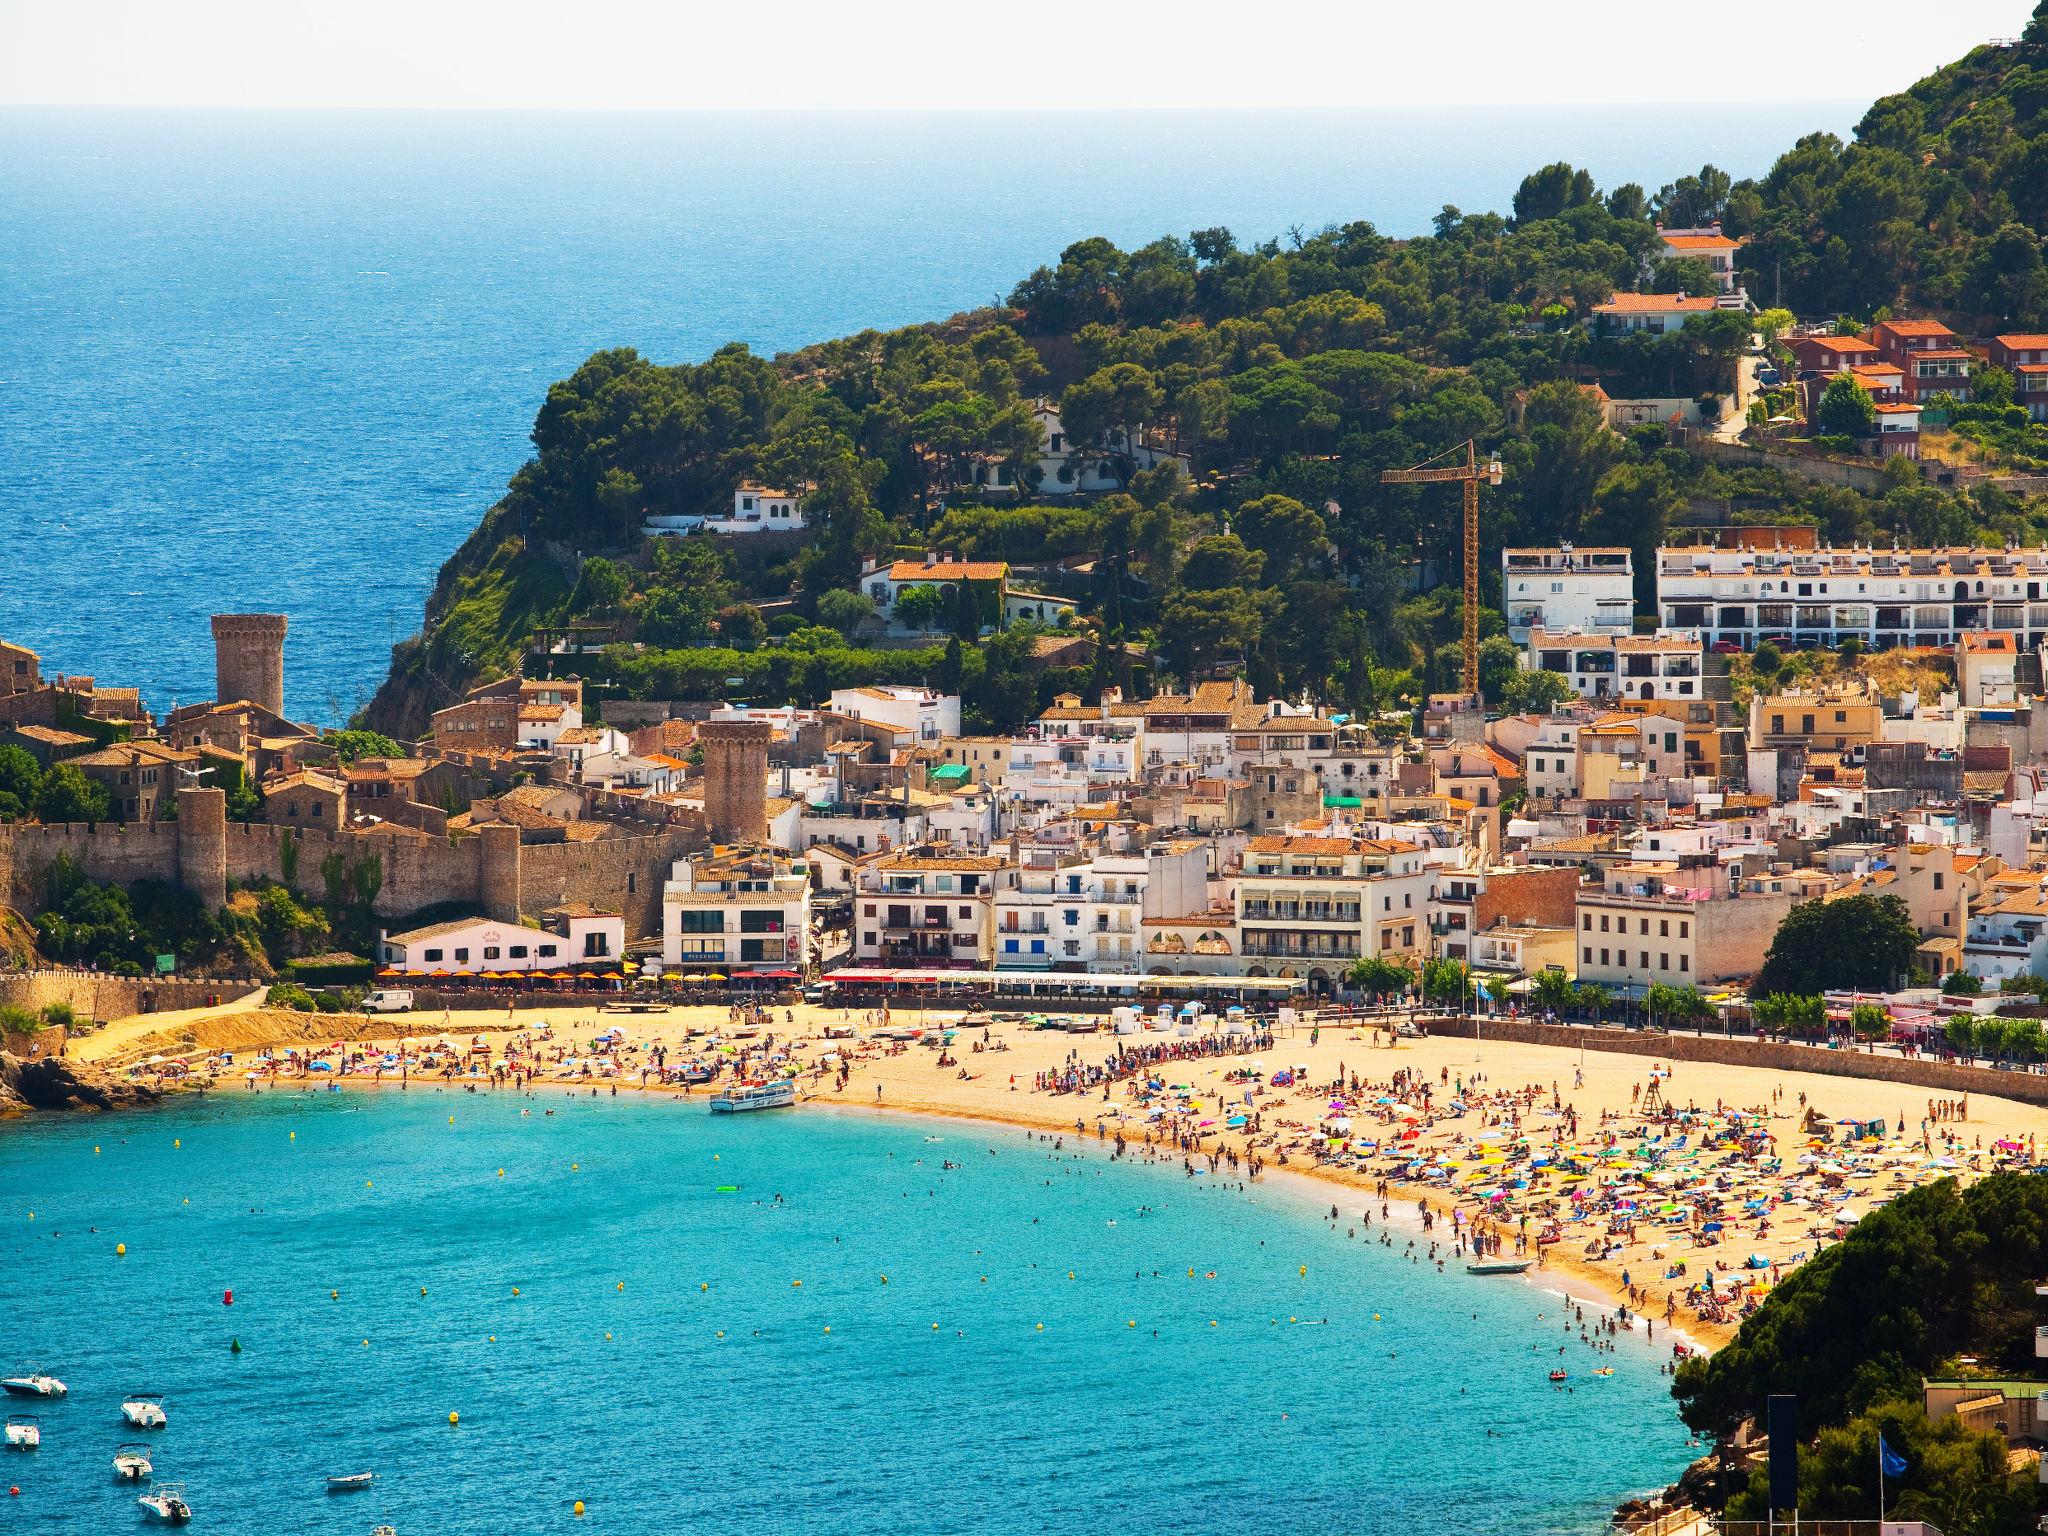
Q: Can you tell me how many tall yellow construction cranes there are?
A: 1